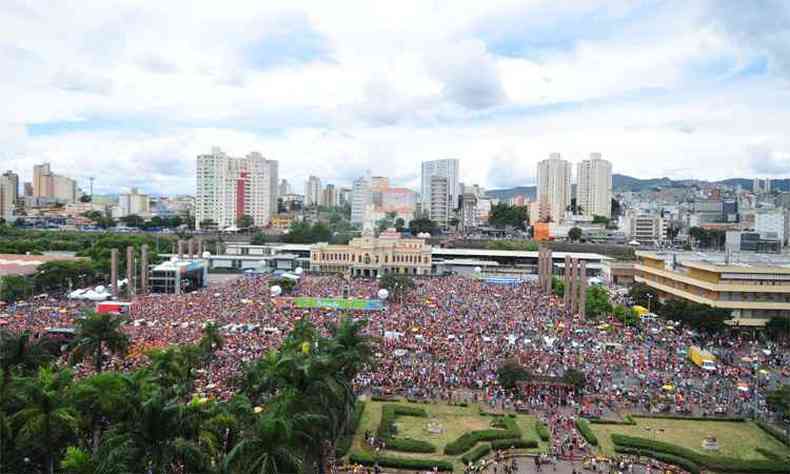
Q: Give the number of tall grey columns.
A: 12